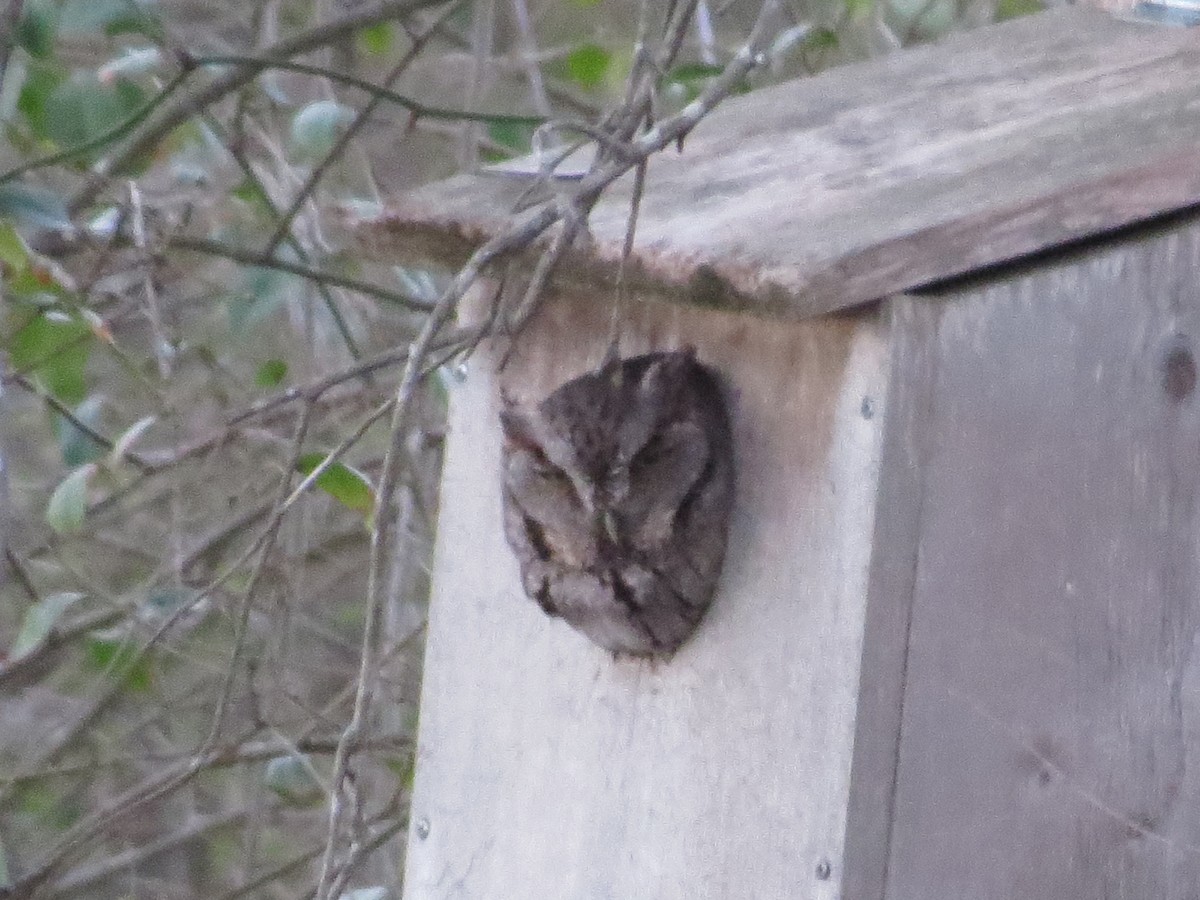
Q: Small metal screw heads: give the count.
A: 4